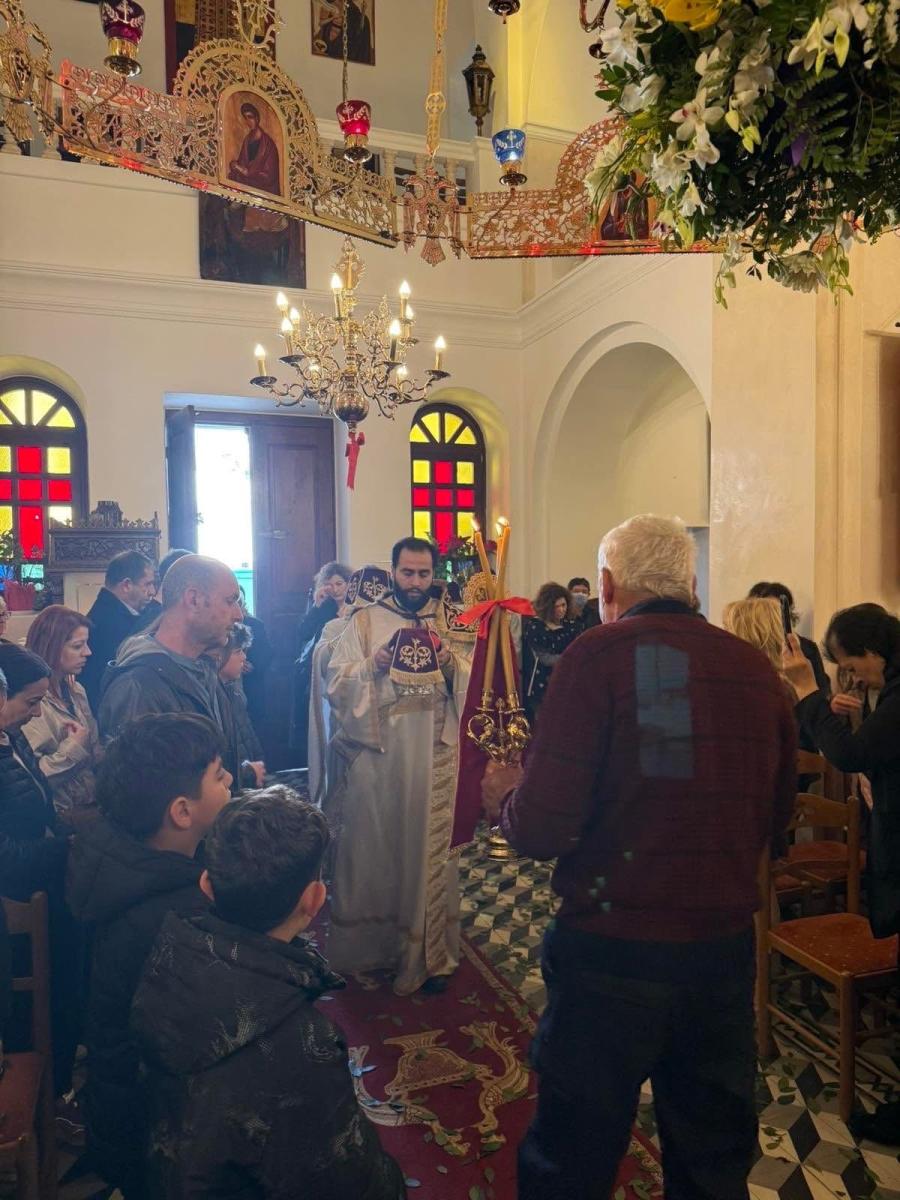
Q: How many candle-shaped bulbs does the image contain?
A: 11